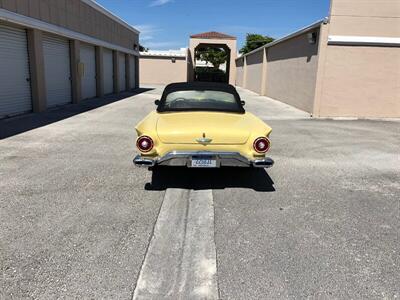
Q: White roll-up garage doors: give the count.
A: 6